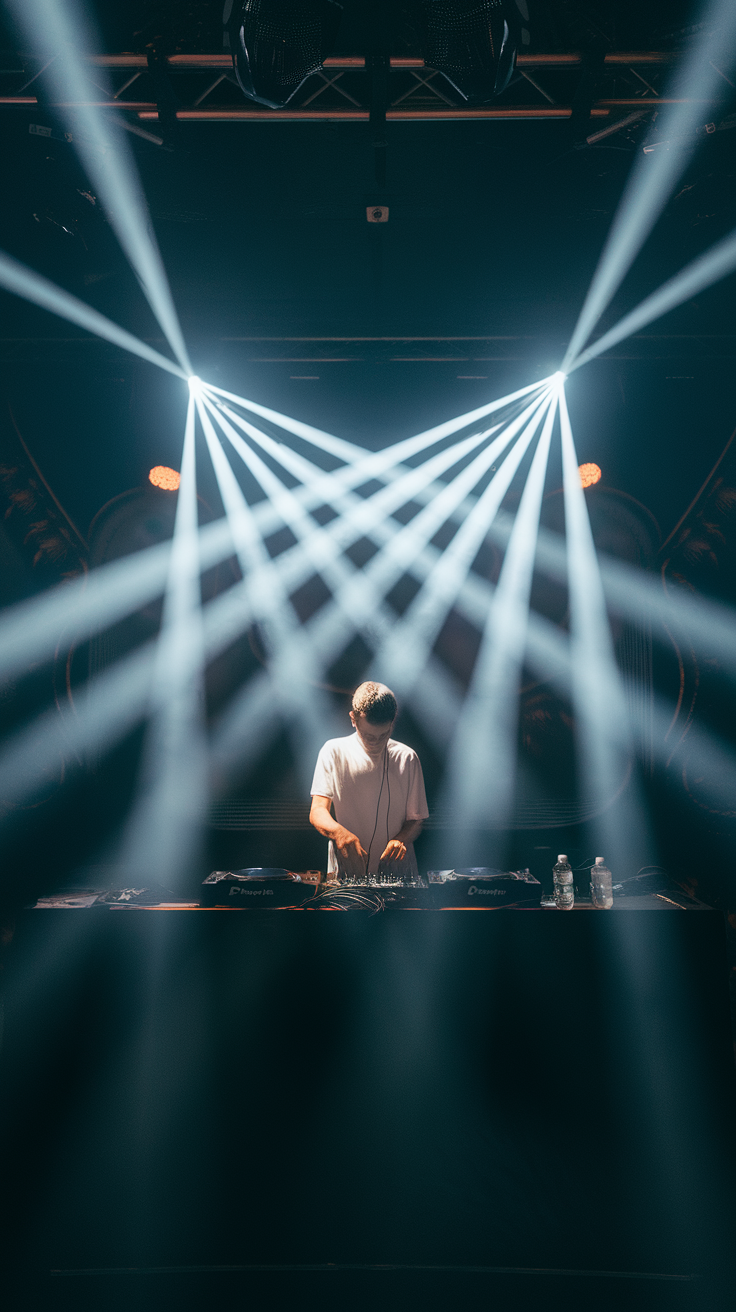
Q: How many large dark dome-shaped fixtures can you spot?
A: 2